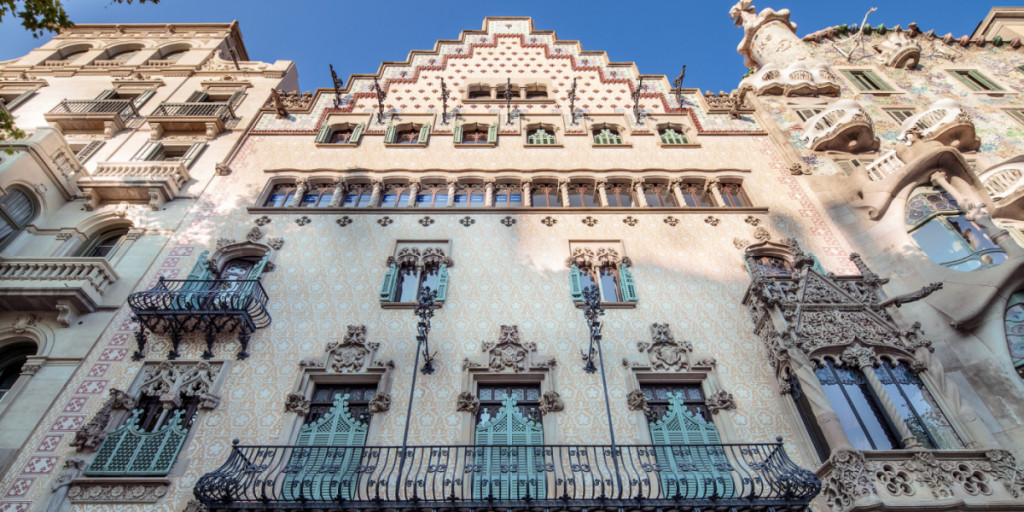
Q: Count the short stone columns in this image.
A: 12